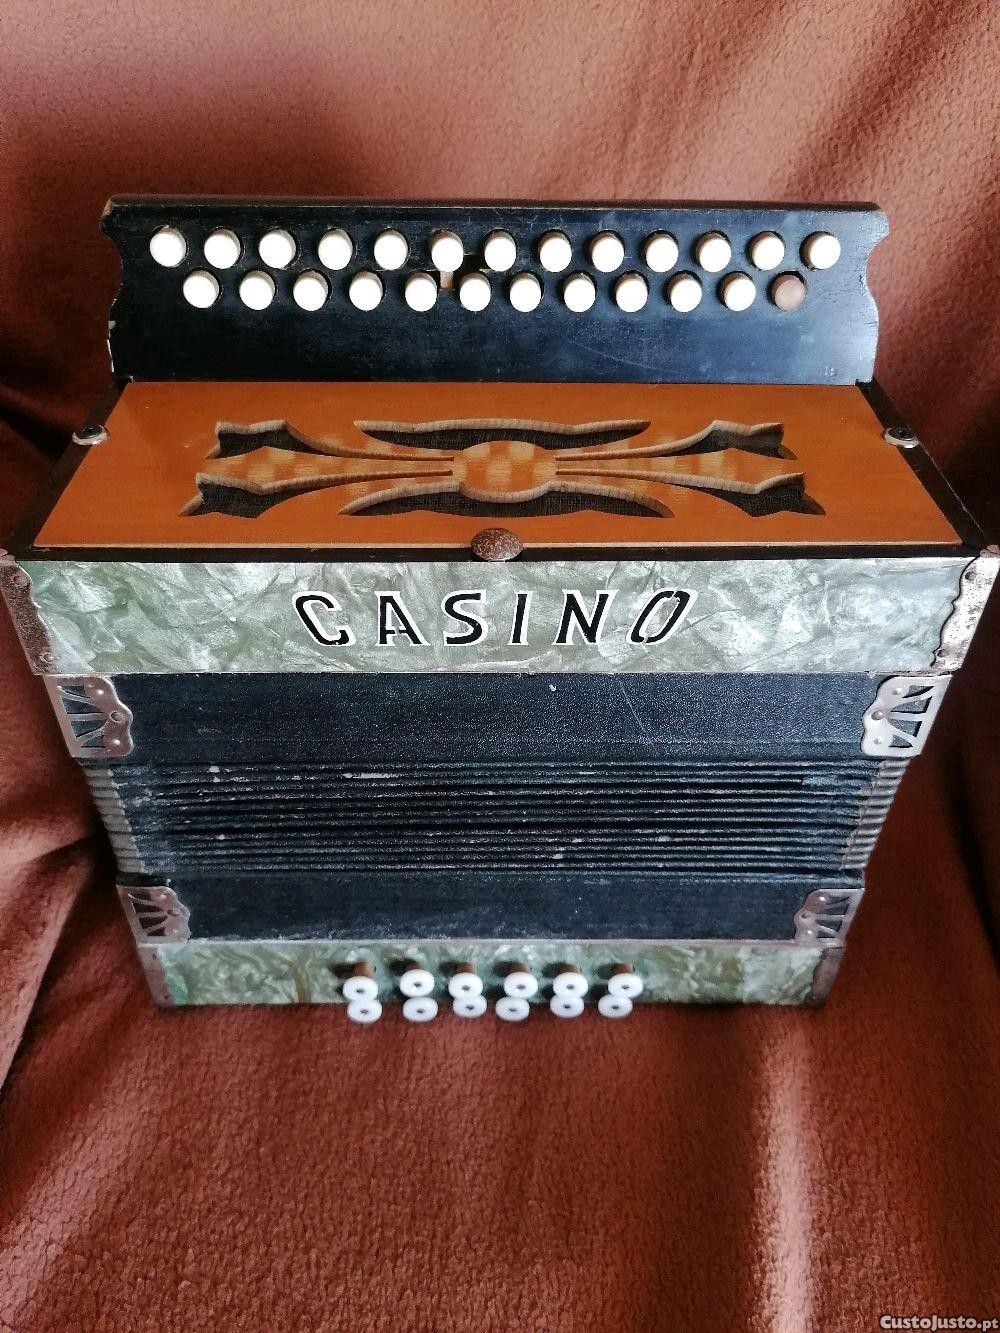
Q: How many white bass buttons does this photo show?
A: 12